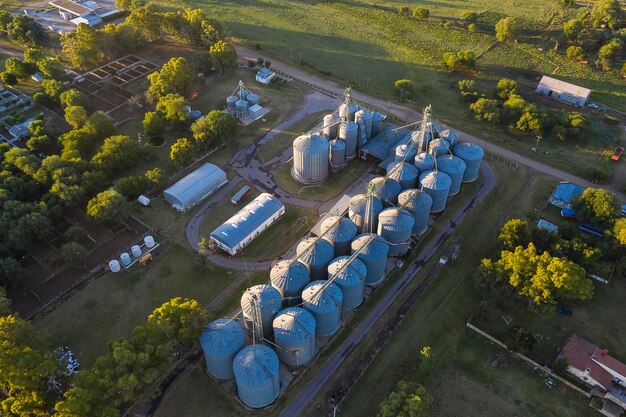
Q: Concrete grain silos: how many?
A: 0